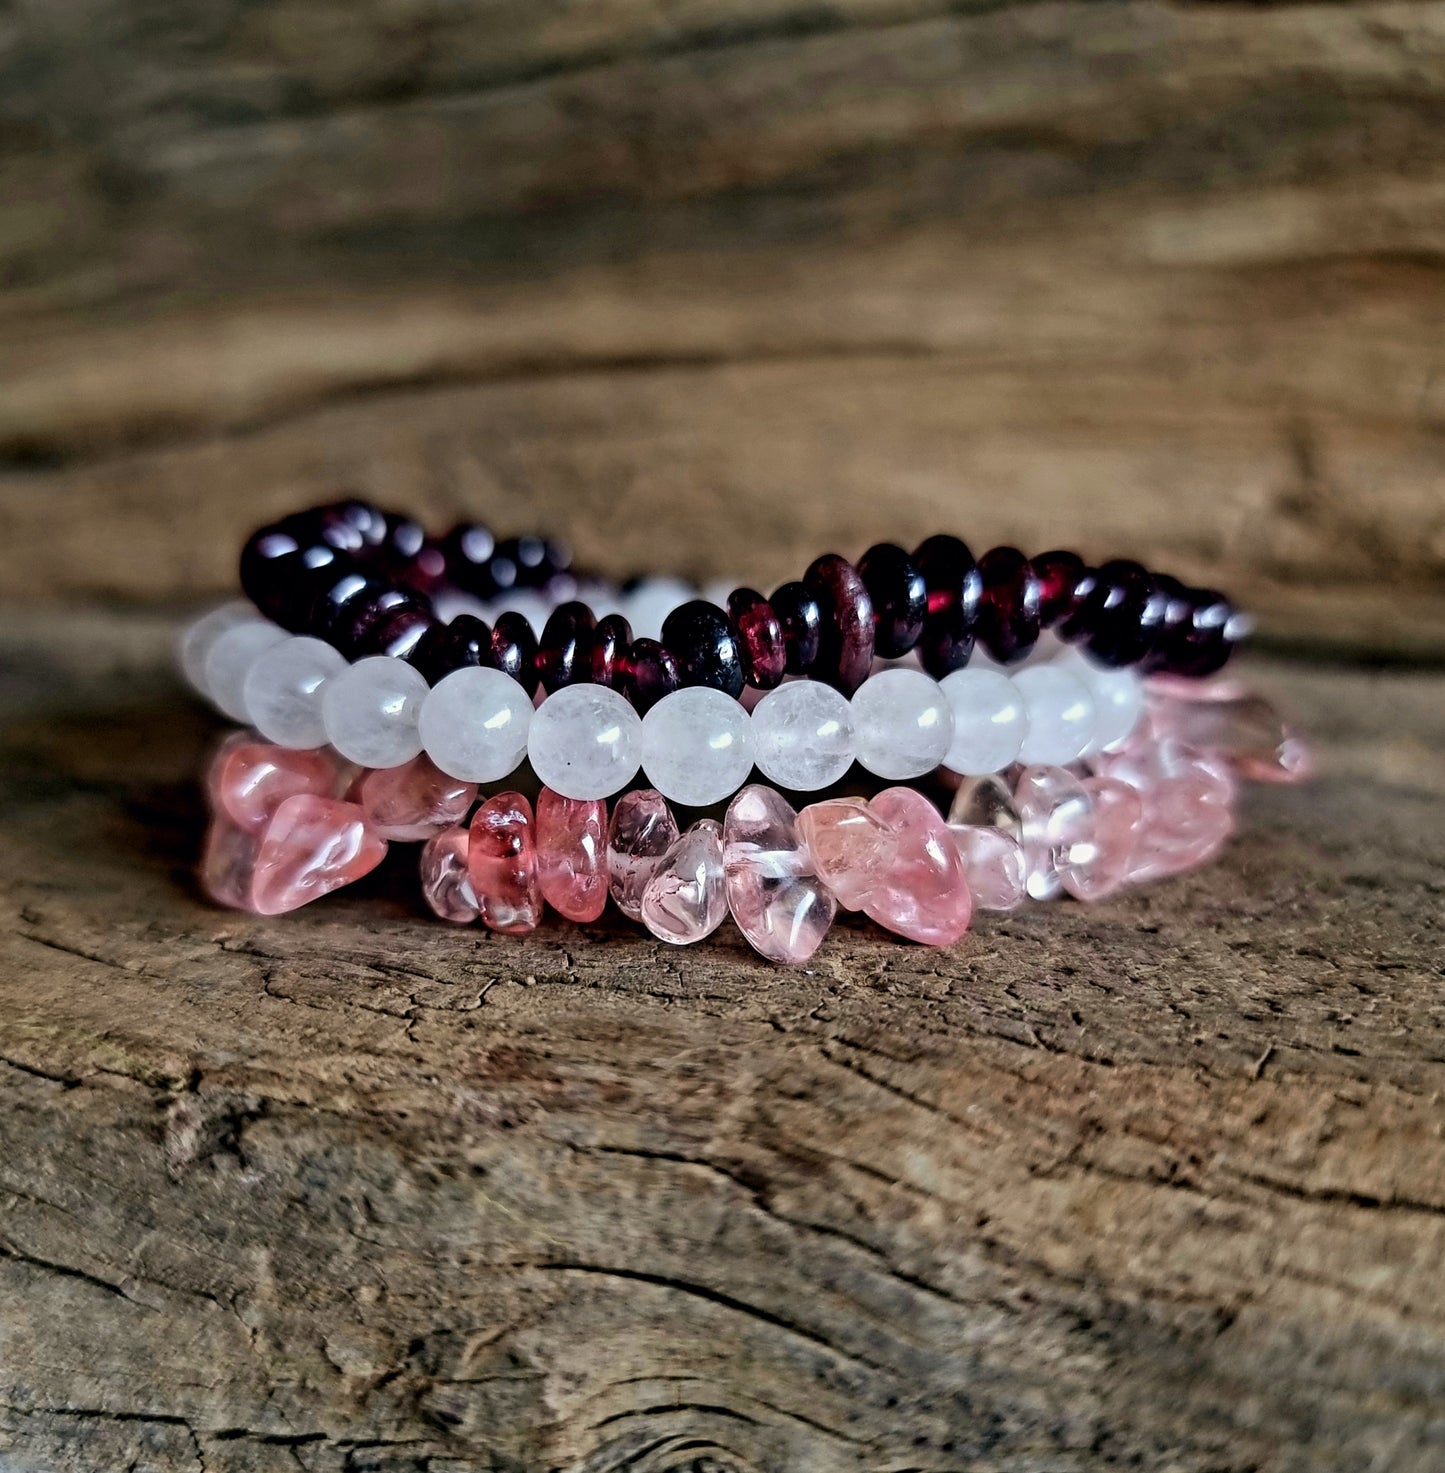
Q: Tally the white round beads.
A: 12